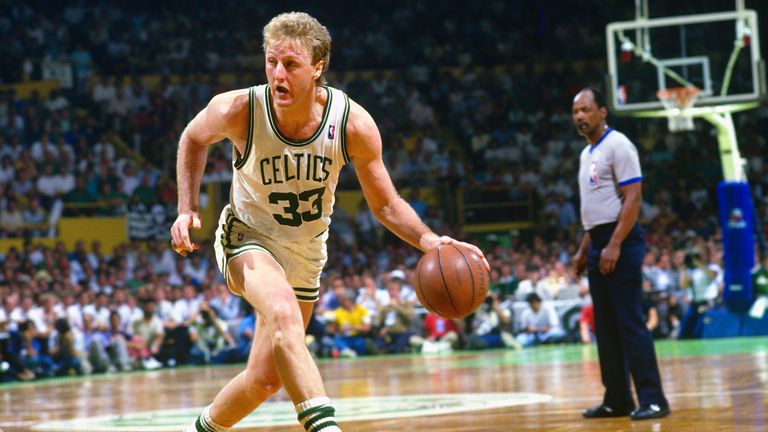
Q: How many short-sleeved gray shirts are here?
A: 1